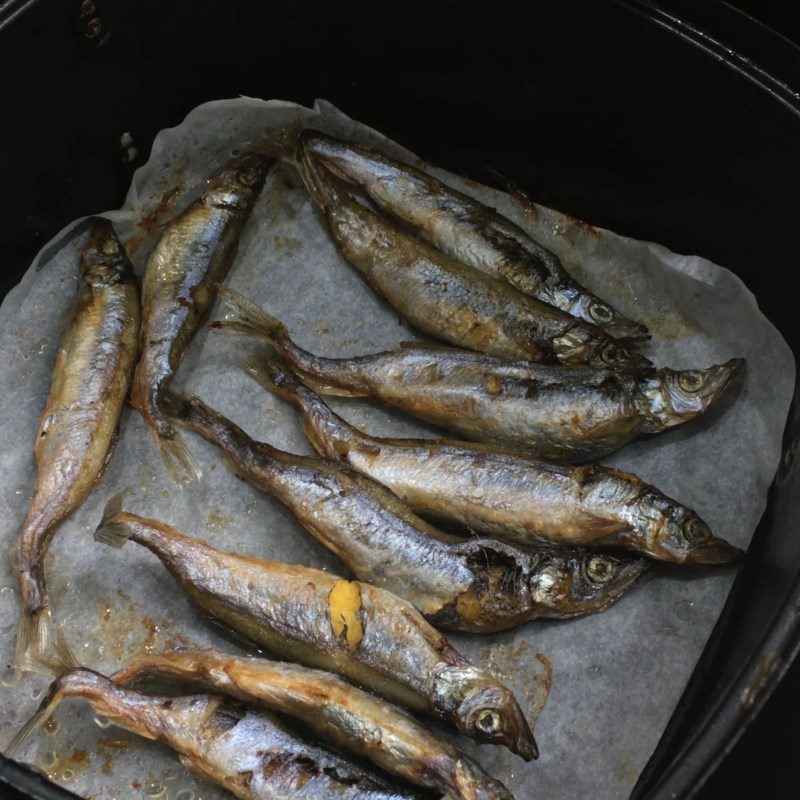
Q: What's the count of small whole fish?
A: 10